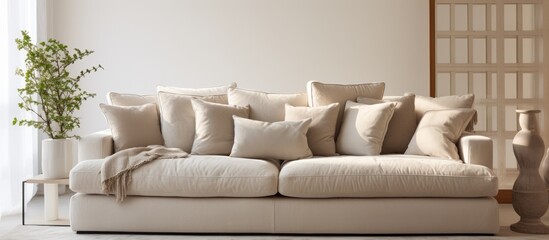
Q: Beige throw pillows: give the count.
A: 12